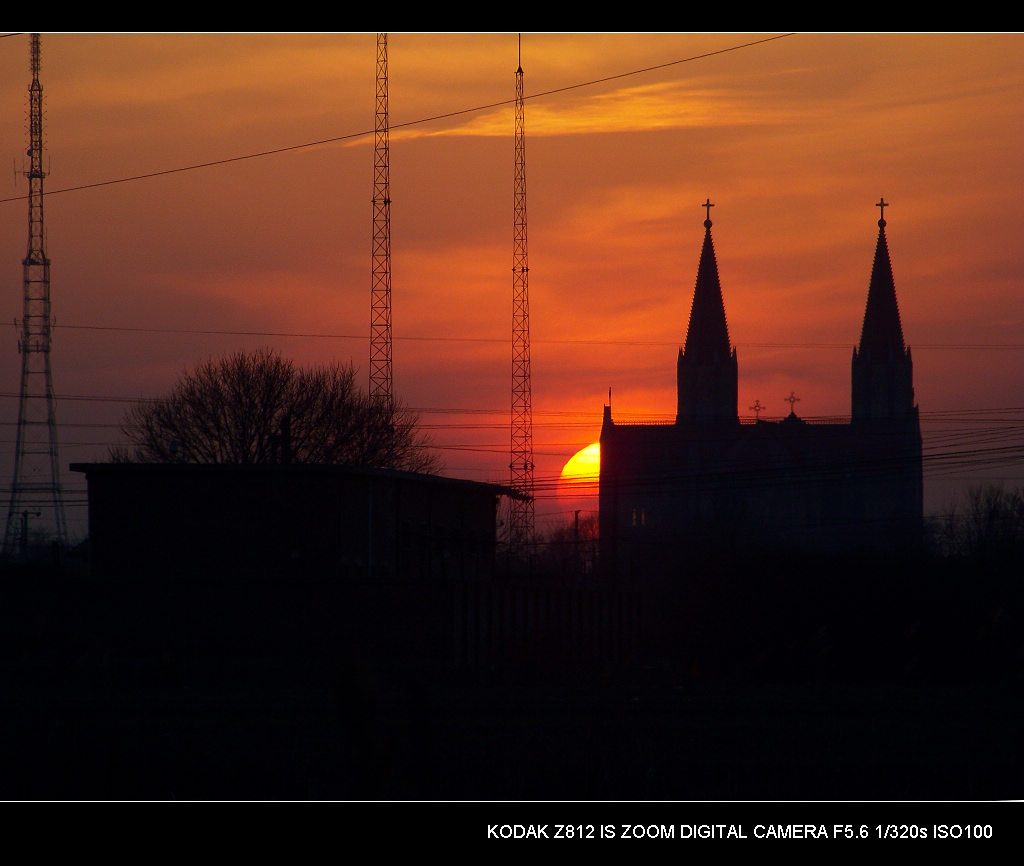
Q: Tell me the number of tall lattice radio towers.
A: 3